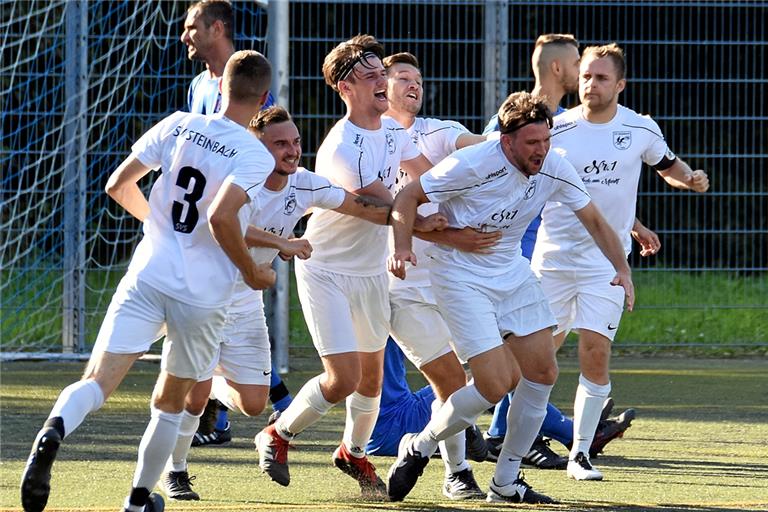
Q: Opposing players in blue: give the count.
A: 3